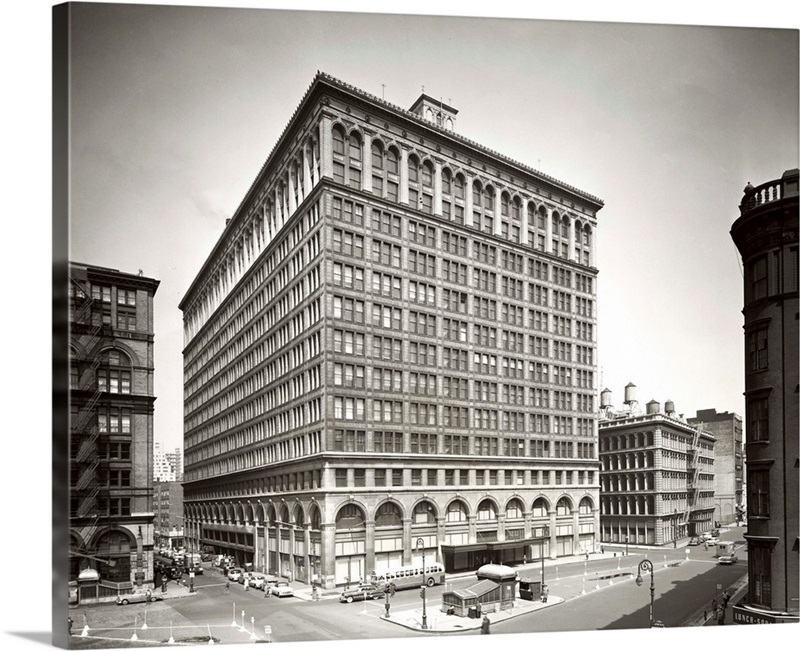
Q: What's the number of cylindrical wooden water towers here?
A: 4